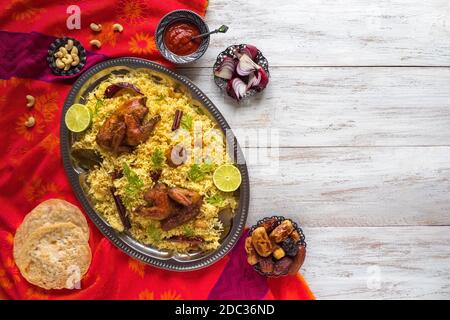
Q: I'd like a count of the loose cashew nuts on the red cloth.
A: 5